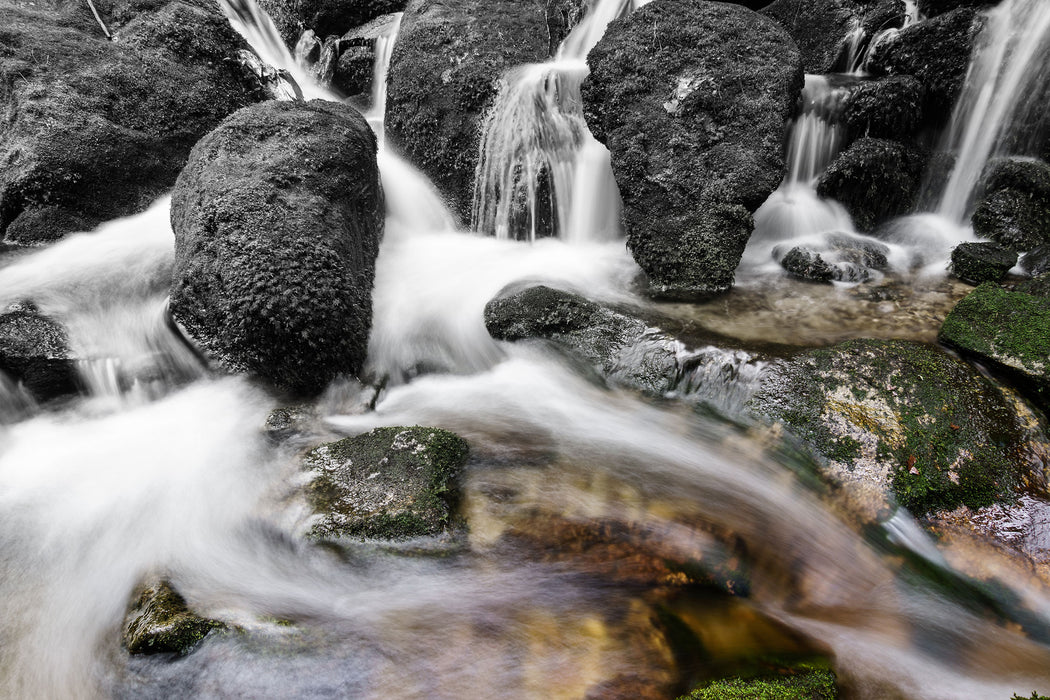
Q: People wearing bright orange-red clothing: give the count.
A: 0